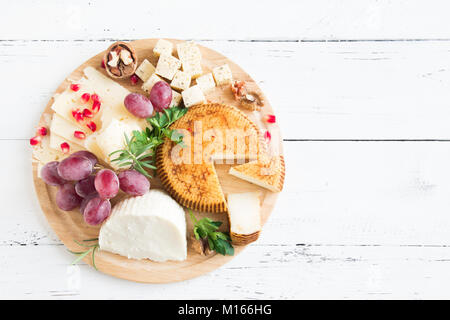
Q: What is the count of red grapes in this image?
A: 11